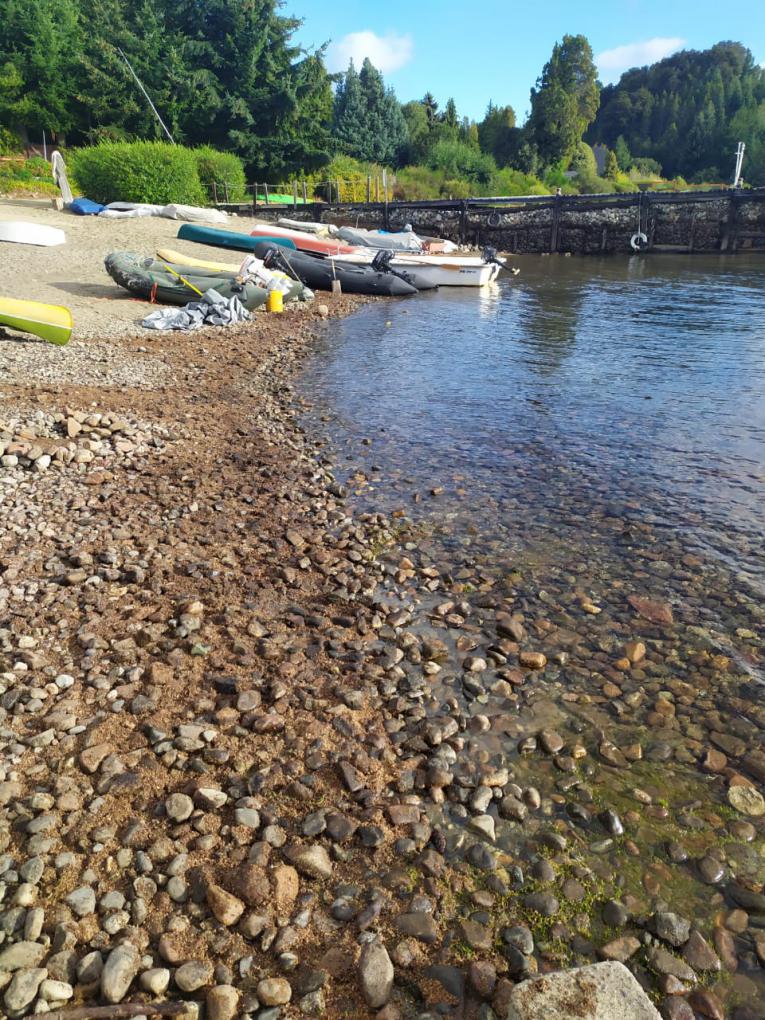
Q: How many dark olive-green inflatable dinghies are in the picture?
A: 1